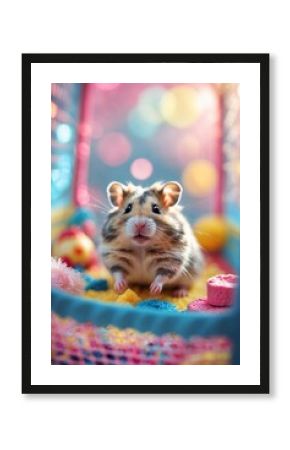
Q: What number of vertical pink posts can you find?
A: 2